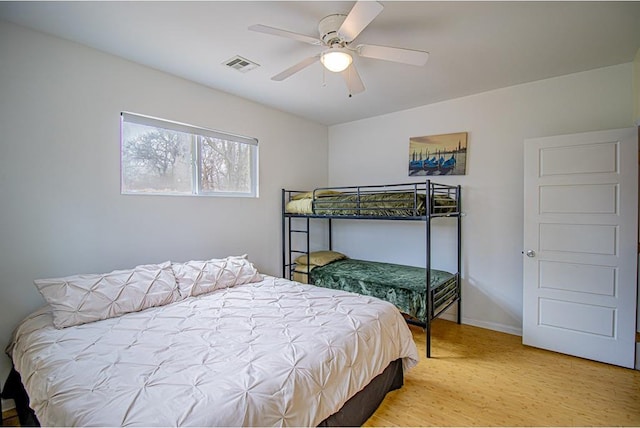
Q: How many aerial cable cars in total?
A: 0